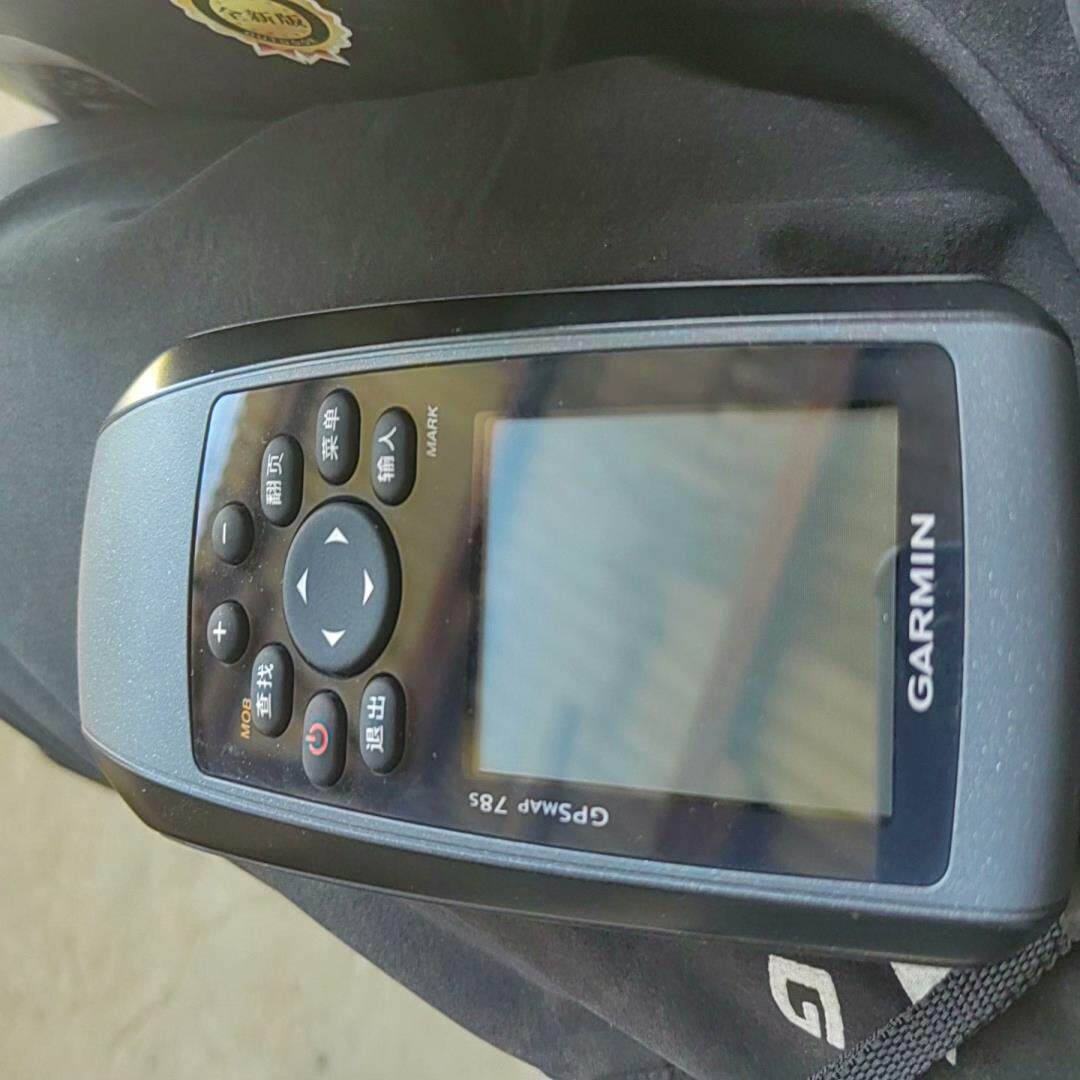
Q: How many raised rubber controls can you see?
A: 9